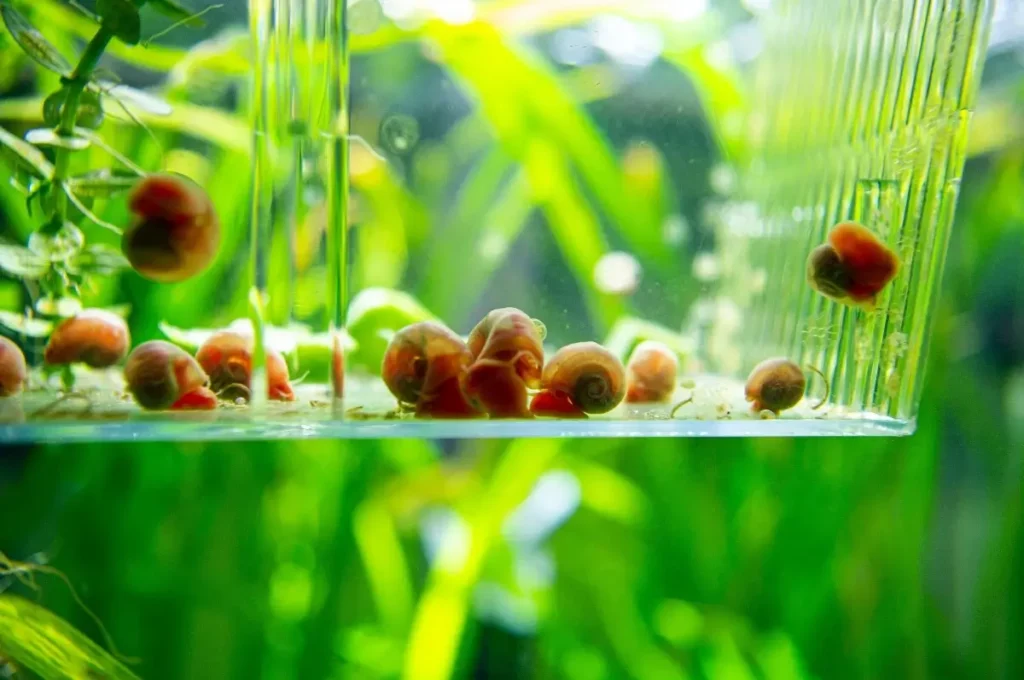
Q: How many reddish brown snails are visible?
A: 11